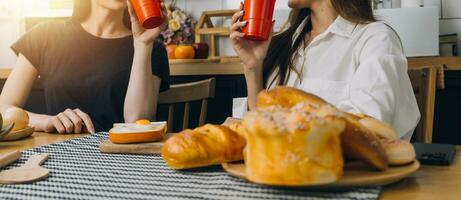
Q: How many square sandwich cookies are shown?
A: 0